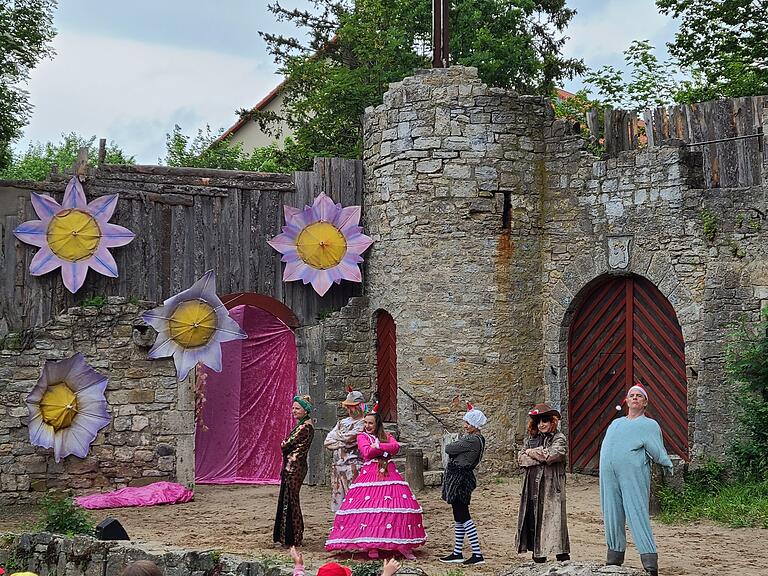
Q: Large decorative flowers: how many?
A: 4